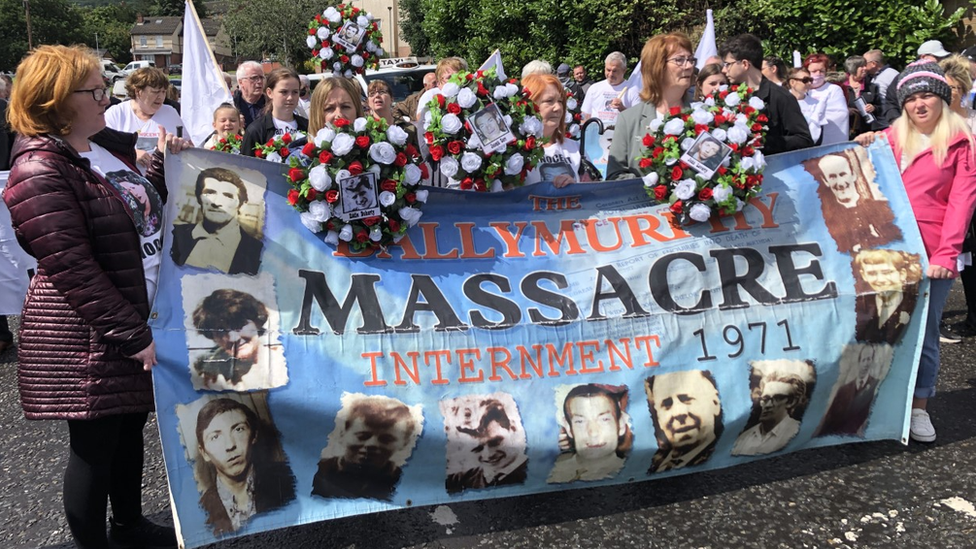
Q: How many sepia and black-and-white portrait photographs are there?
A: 15